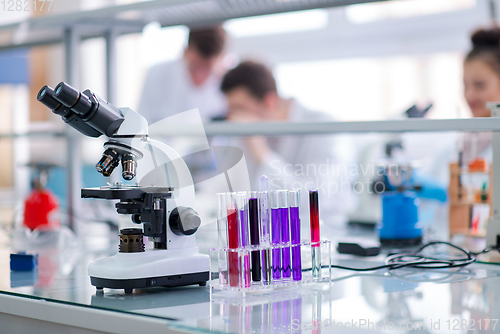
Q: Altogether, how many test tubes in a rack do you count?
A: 9